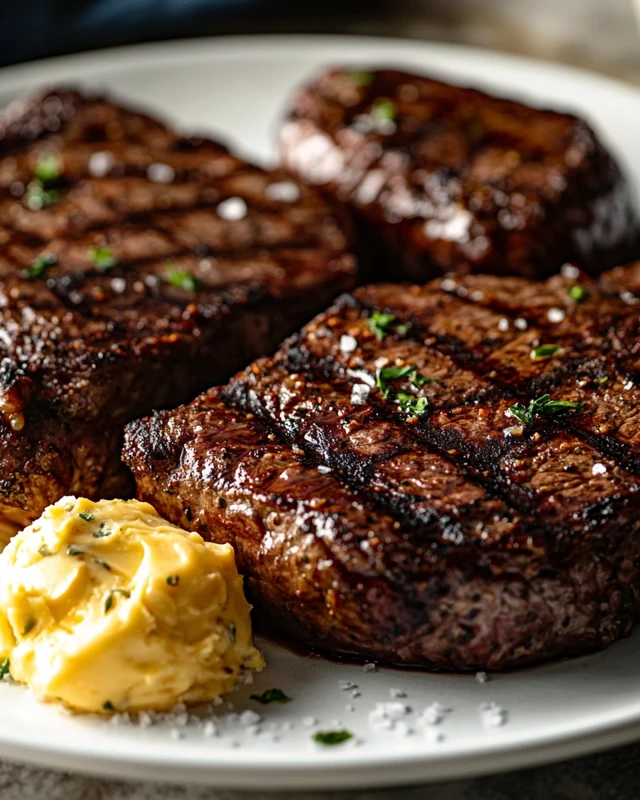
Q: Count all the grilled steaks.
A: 3